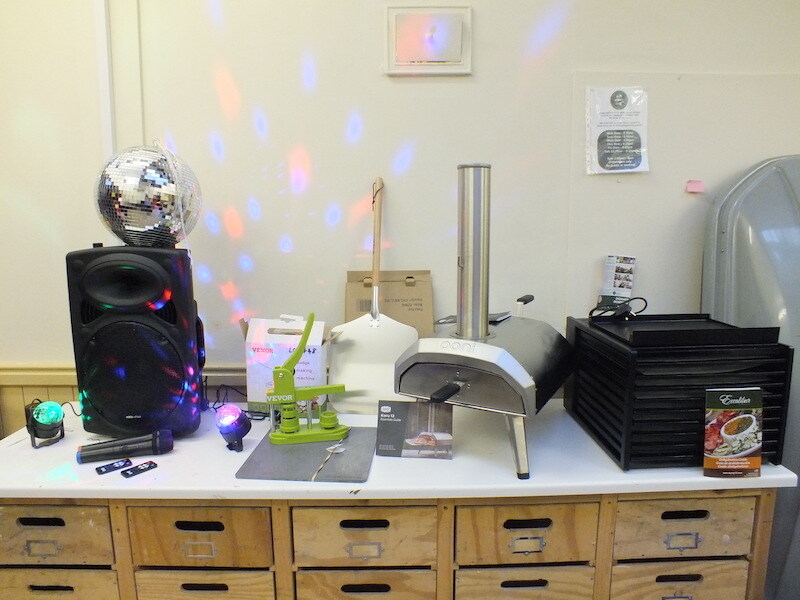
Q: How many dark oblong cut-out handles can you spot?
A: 10